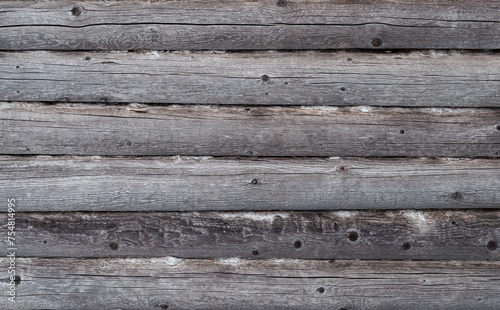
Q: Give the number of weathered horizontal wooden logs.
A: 6